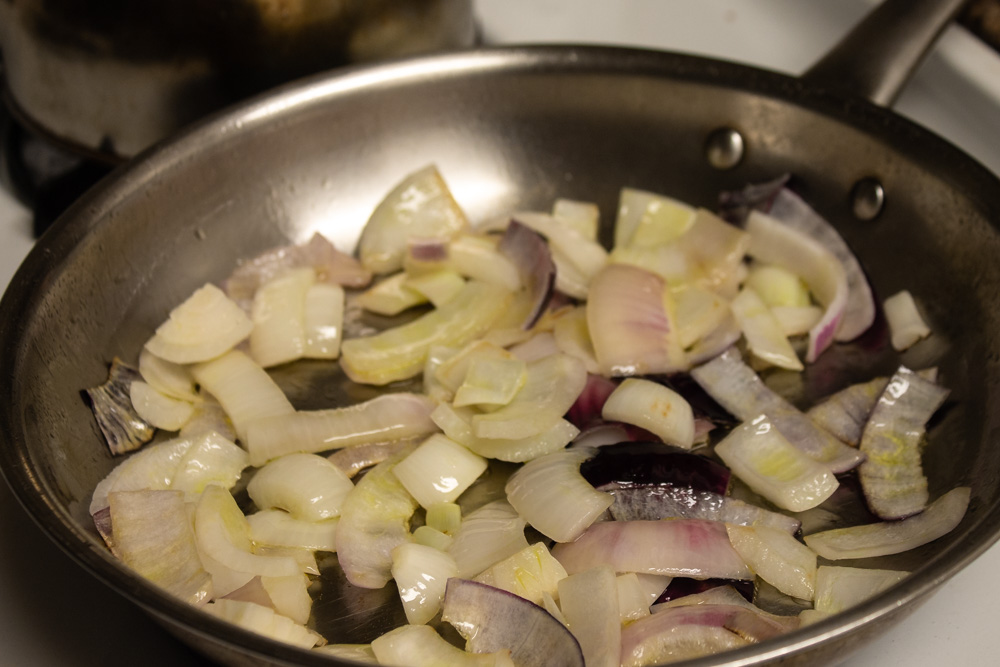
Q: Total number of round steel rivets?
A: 2